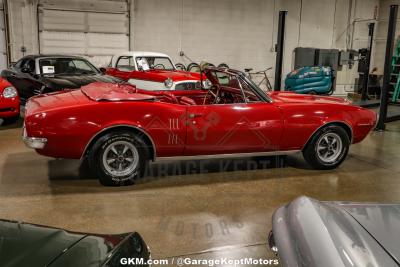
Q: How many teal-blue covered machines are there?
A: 1